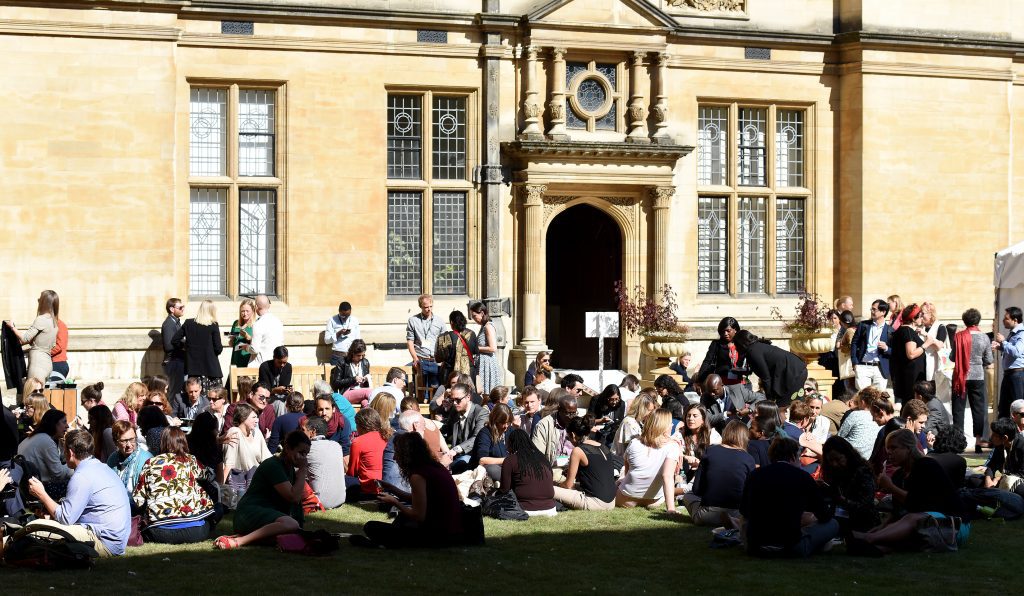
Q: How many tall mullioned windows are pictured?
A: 3